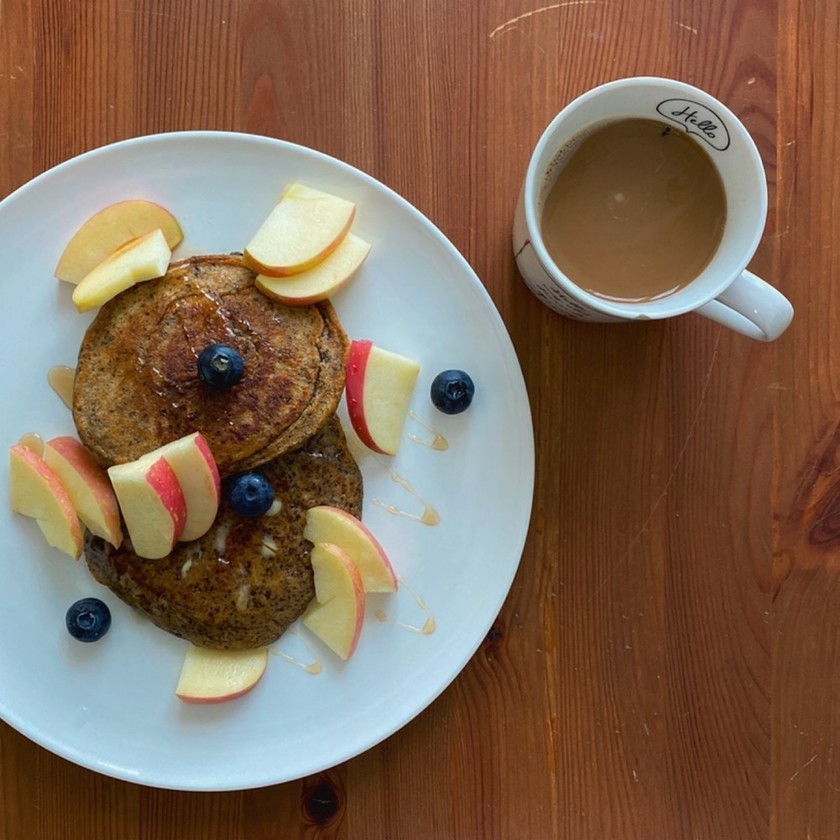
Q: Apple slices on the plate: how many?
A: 12